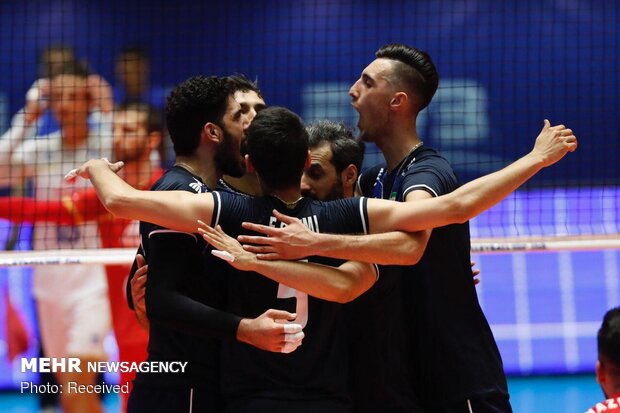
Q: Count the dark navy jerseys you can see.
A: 5